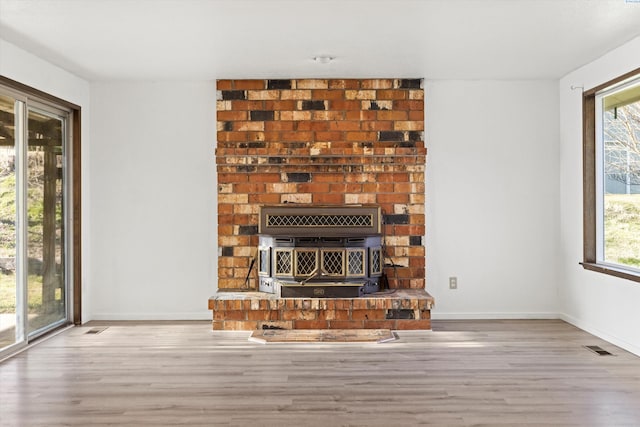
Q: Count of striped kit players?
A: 0